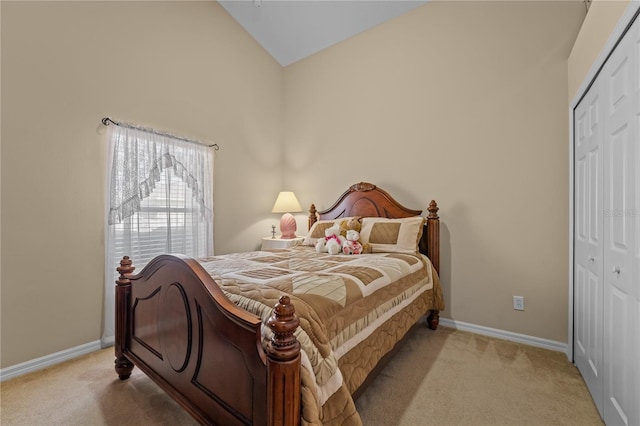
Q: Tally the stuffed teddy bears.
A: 3